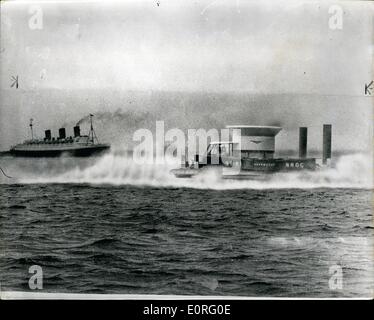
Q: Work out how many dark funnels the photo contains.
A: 3